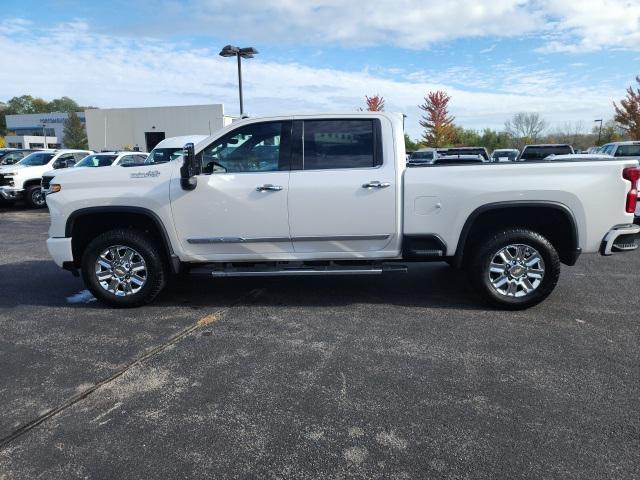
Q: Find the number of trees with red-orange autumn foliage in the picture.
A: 3